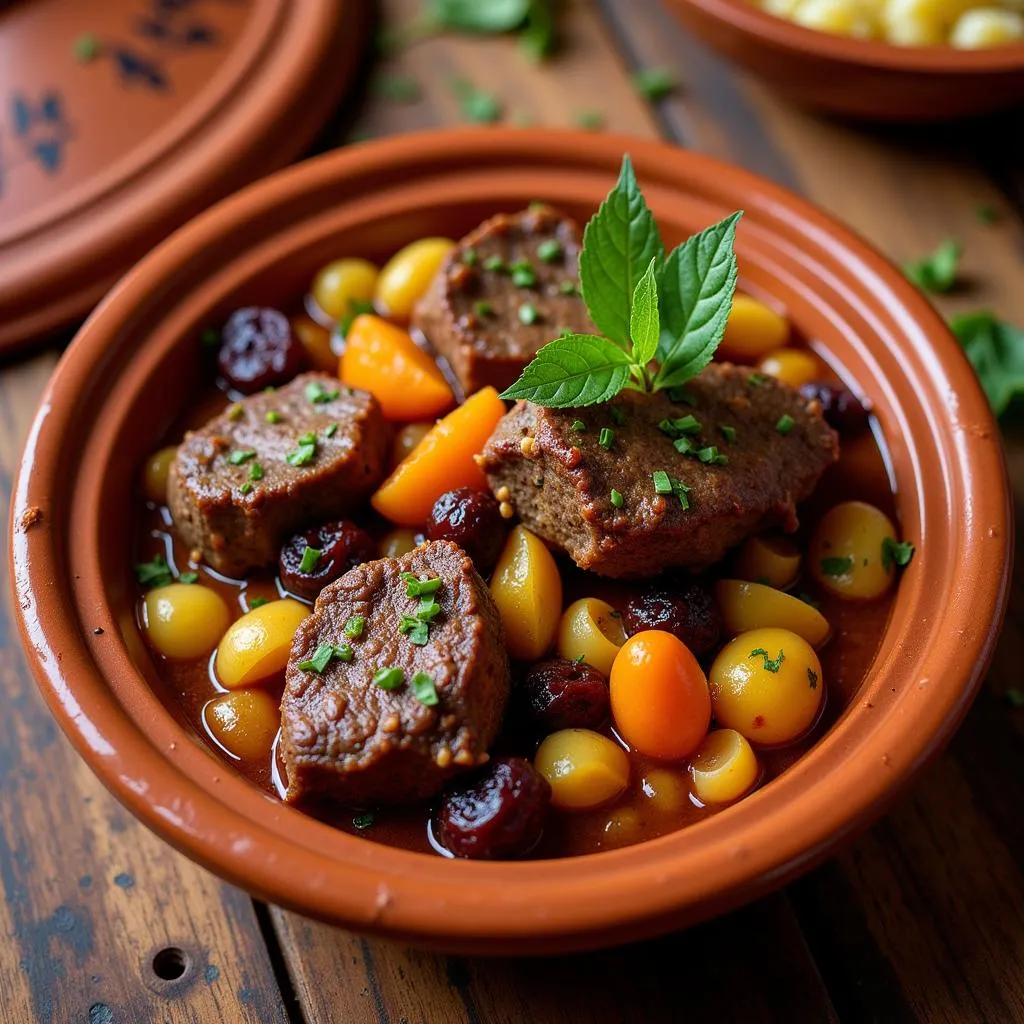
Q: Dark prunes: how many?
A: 7